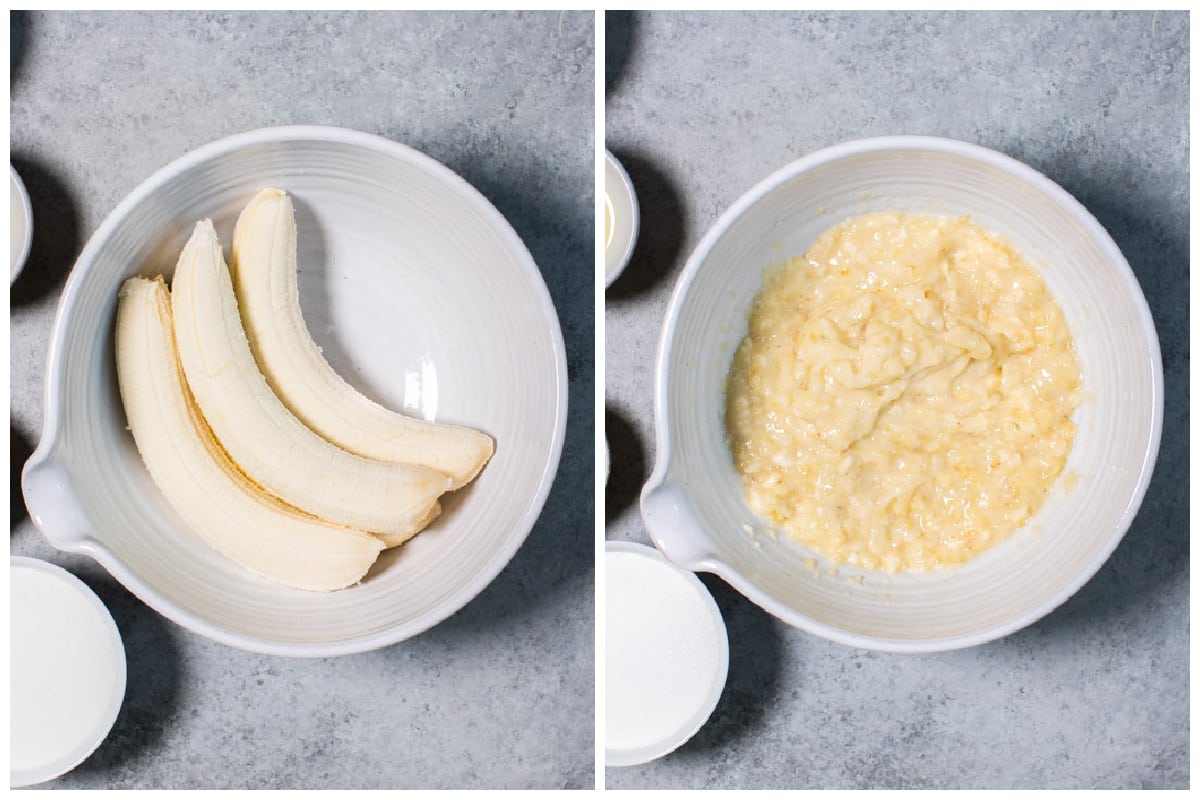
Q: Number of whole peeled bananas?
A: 3